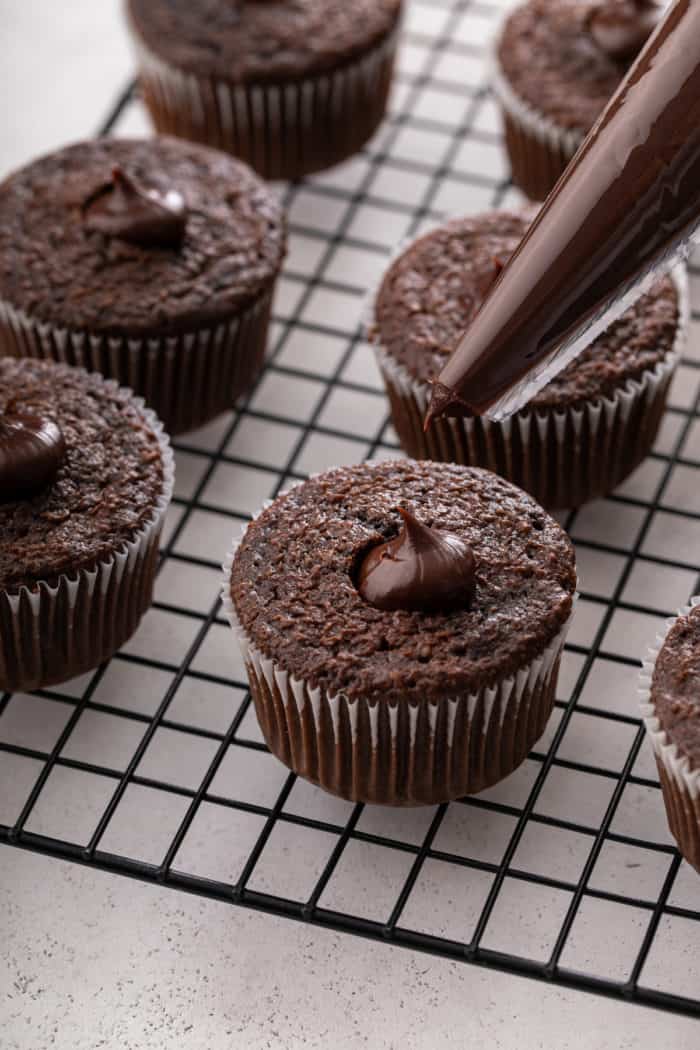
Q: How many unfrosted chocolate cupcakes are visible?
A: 7